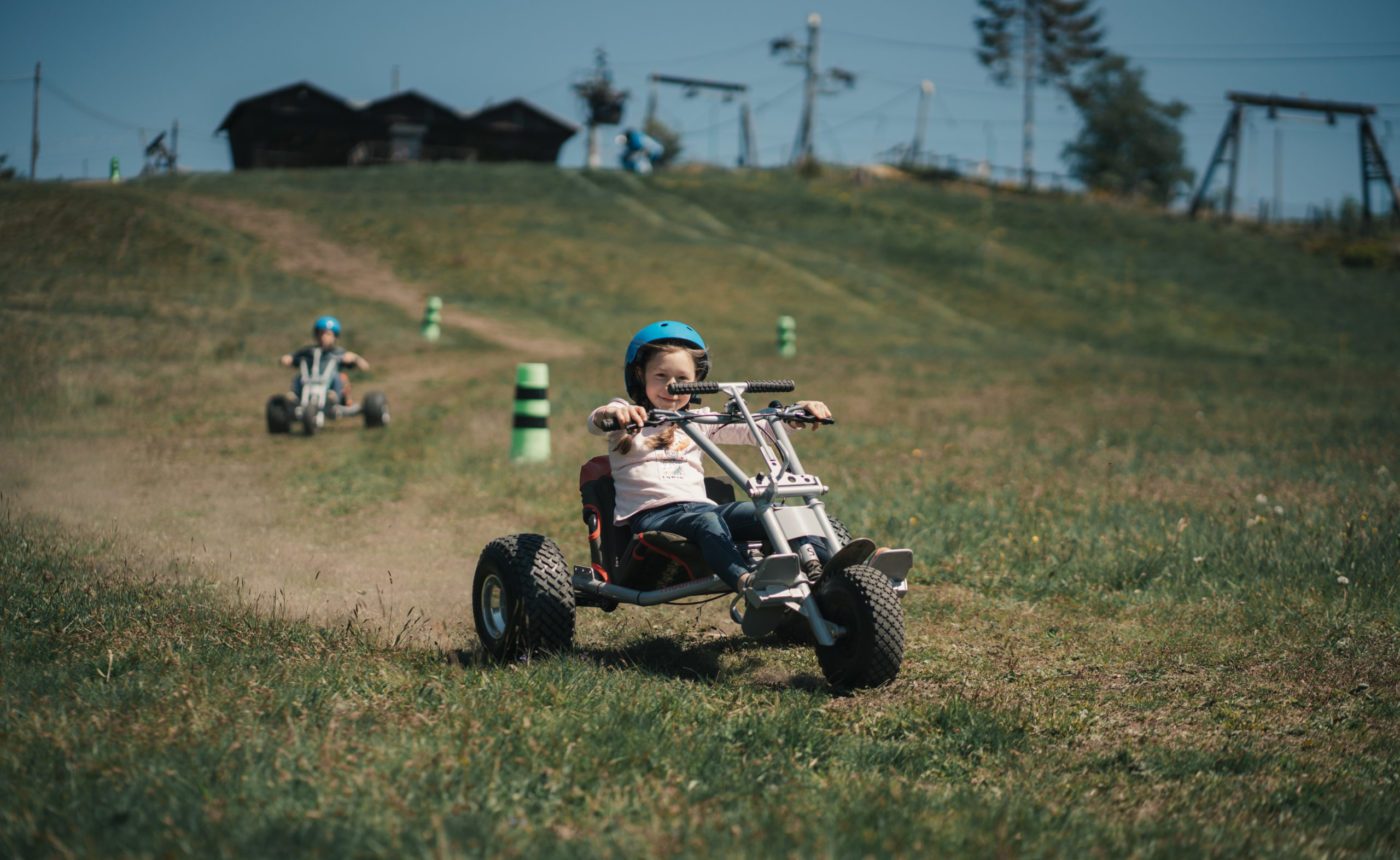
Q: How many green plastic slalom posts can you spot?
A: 4